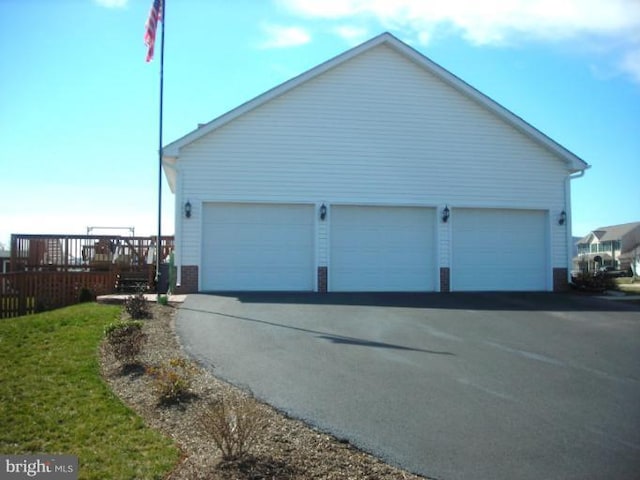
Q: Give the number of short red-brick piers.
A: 4